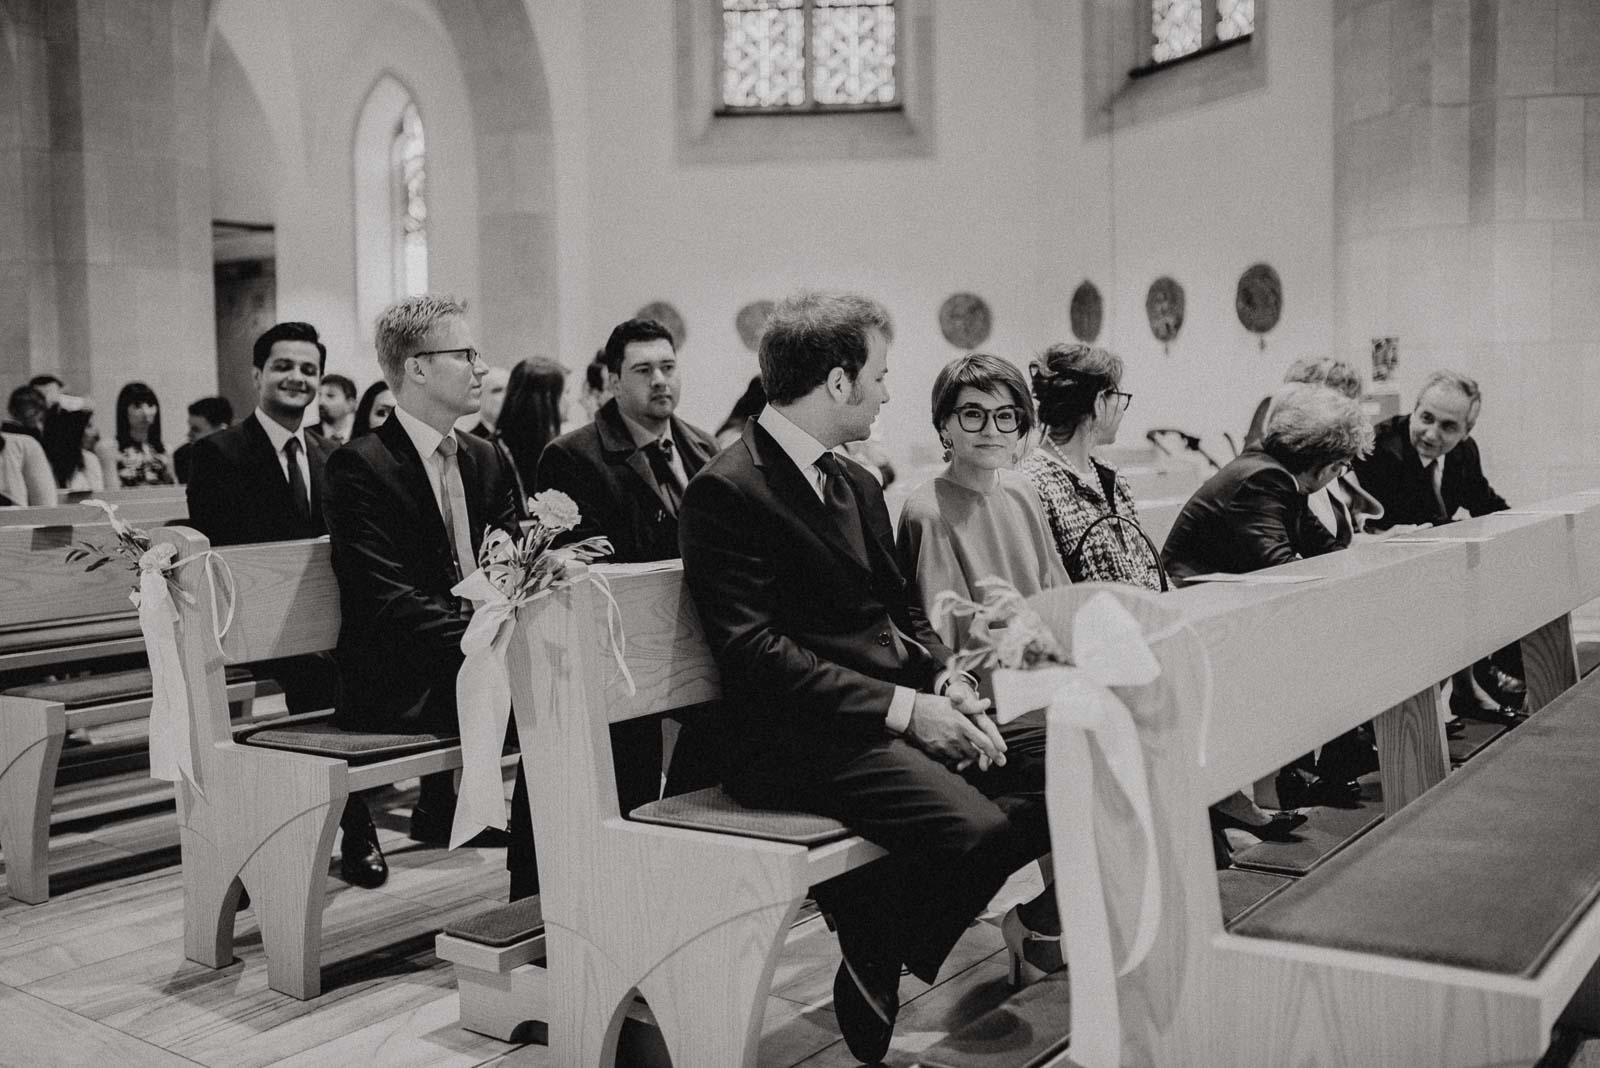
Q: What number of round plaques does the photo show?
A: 6